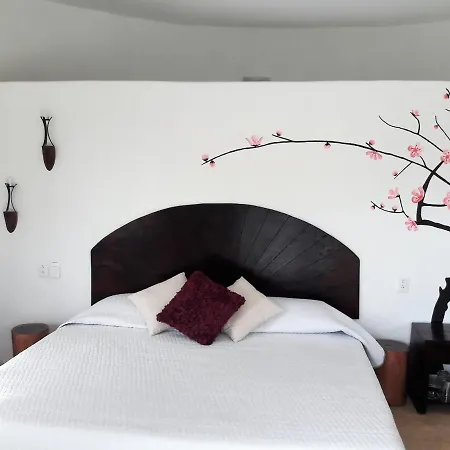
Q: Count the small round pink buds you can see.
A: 11